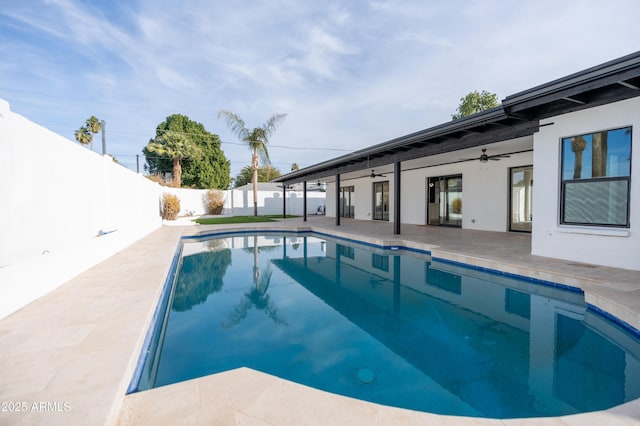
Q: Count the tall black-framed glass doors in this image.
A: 4